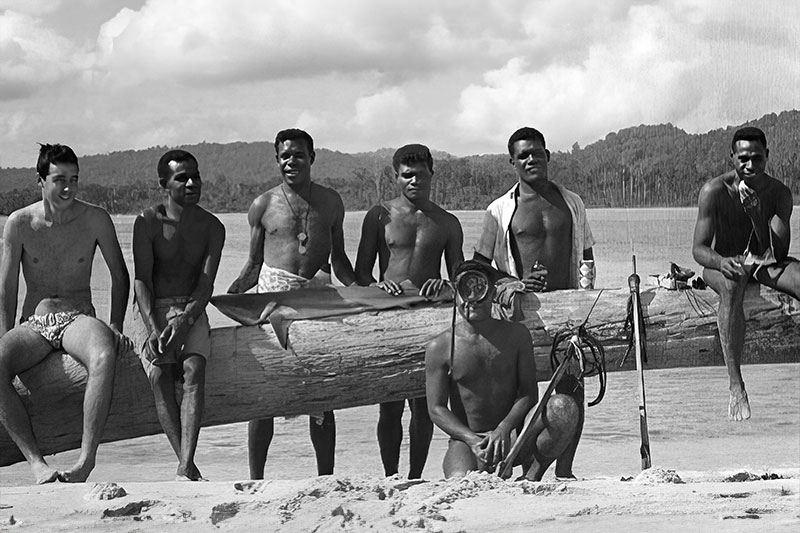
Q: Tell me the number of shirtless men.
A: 6